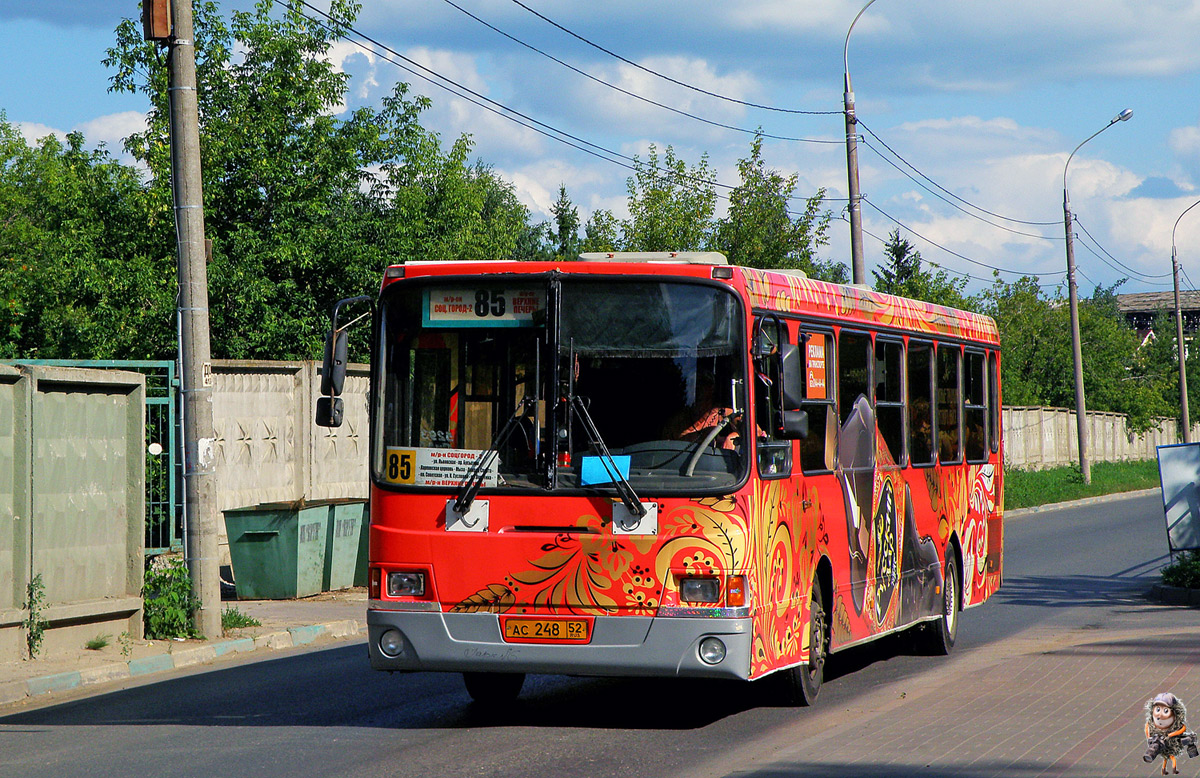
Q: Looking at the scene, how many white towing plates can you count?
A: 2